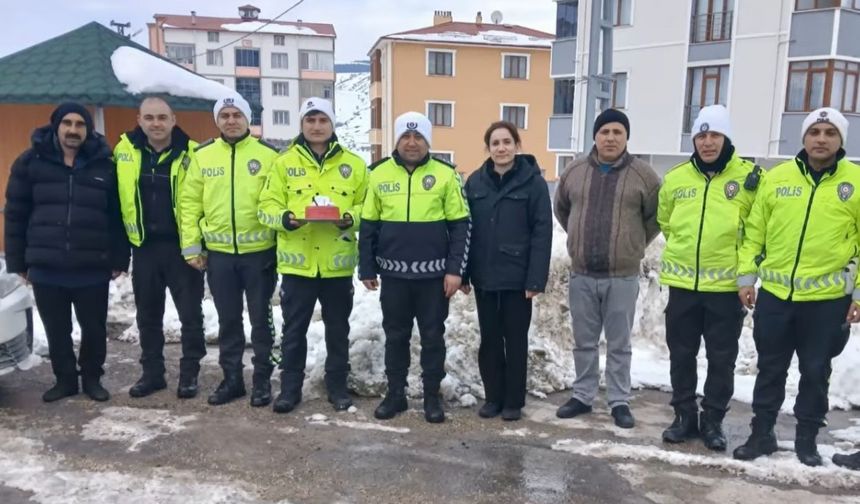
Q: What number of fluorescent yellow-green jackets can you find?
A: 6